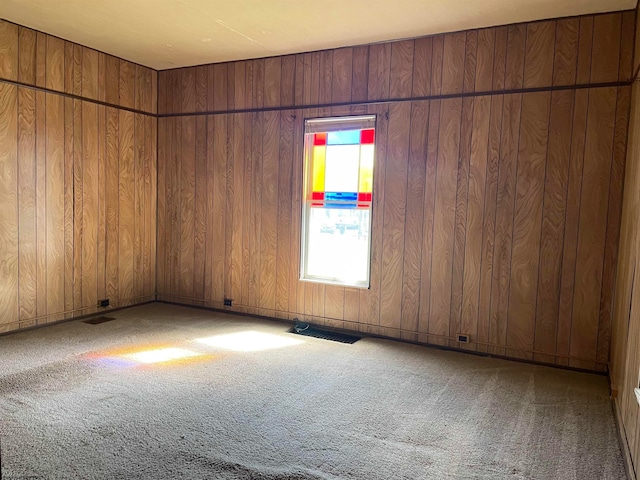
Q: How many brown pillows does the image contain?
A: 0